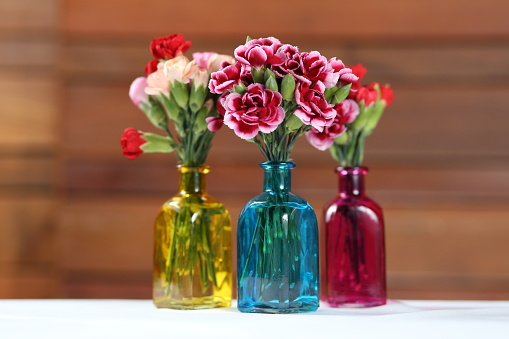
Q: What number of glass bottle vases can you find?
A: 3